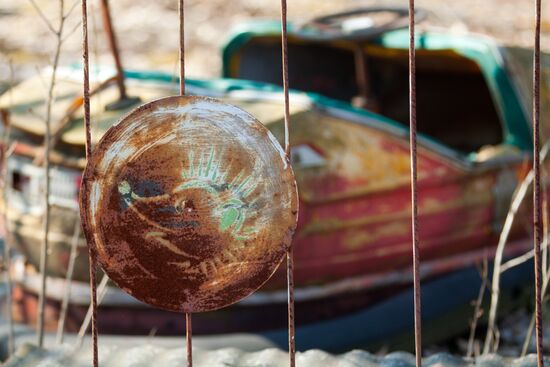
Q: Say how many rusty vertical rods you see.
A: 5